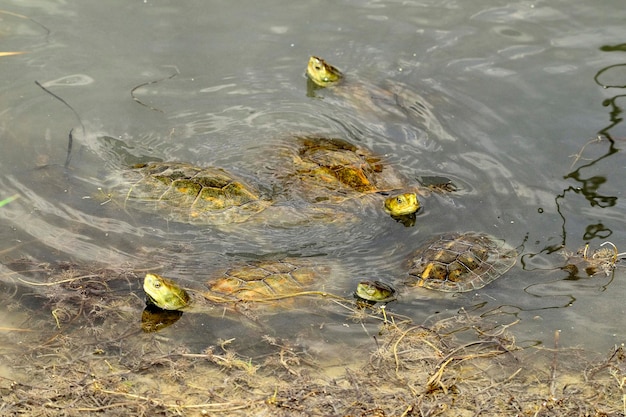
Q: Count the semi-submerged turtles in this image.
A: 5